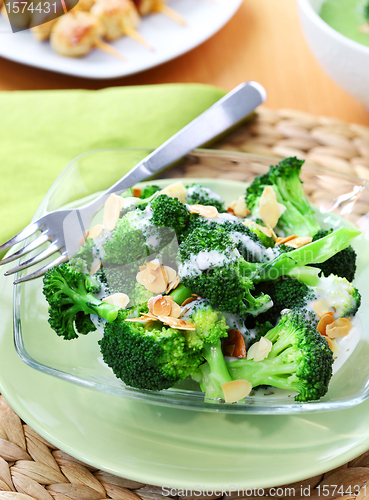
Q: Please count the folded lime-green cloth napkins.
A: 1